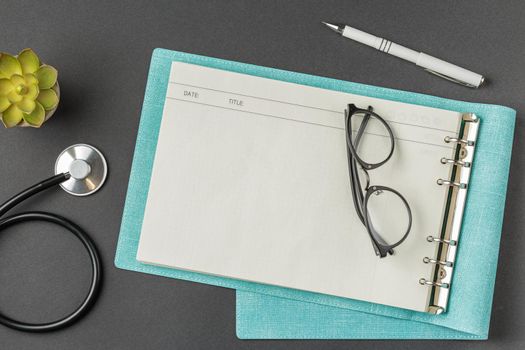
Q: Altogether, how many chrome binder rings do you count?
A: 6